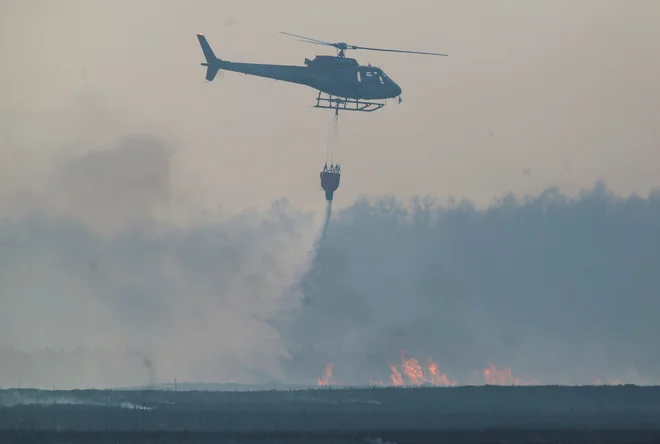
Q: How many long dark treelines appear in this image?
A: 1